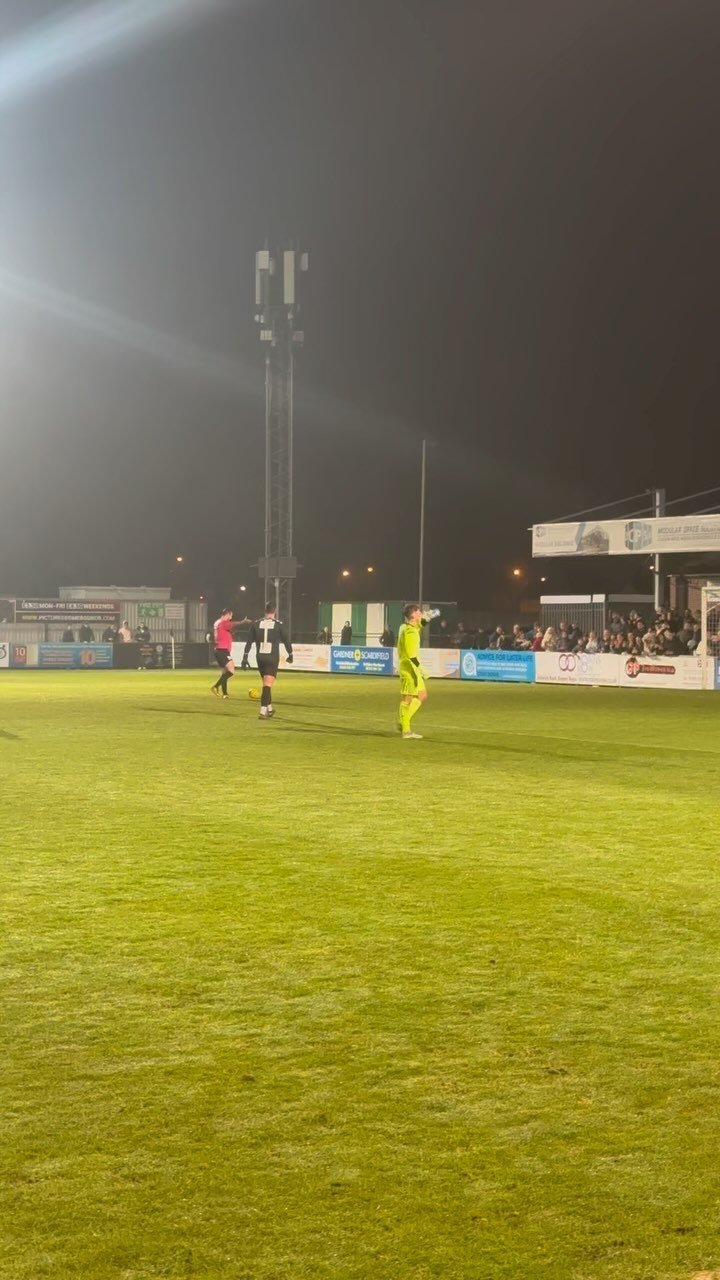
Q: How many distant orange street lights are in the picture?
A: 4